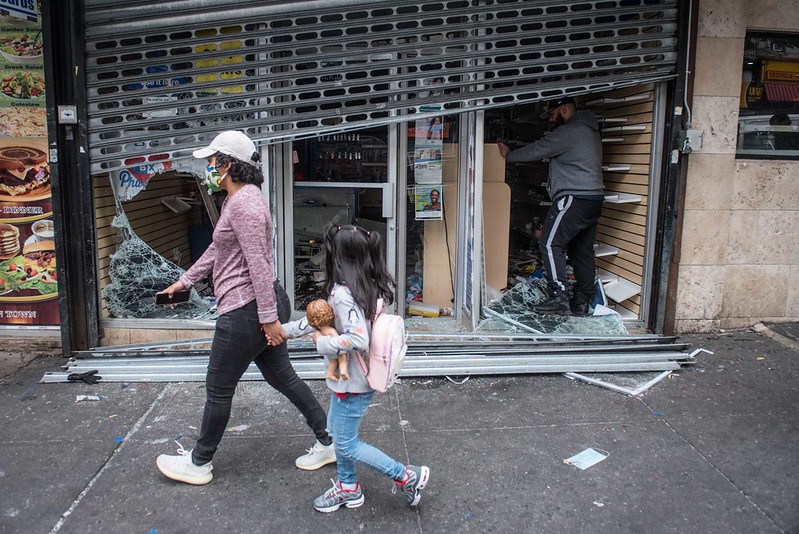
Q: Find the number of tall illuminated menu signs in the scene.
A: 1